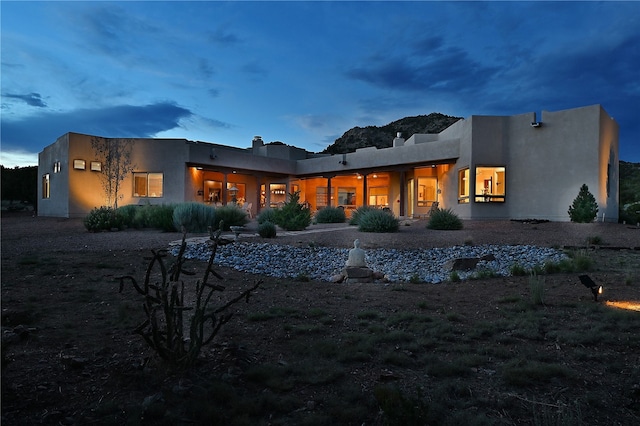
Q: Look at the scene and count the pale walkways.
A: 1